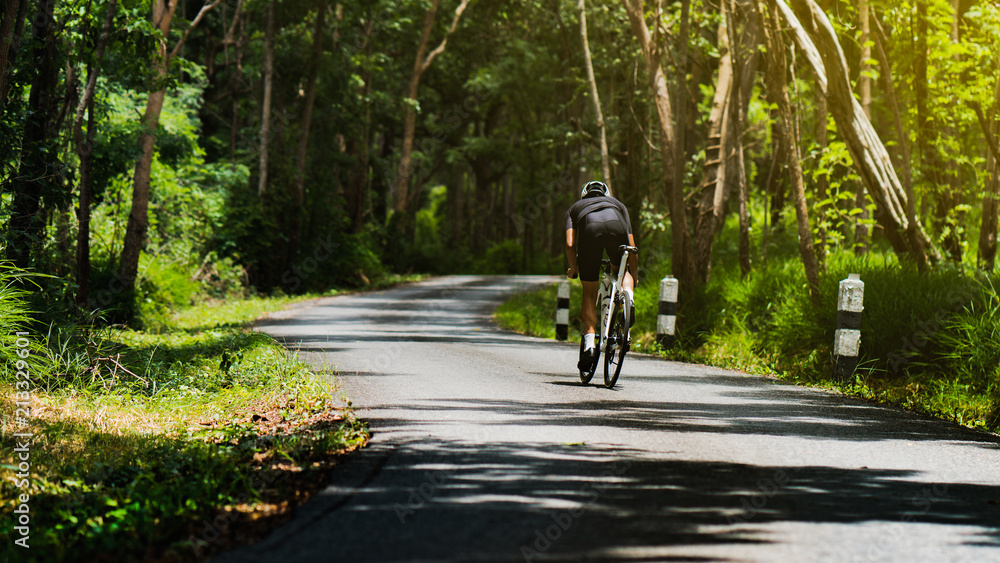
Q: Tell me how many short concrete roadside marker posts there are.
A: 3